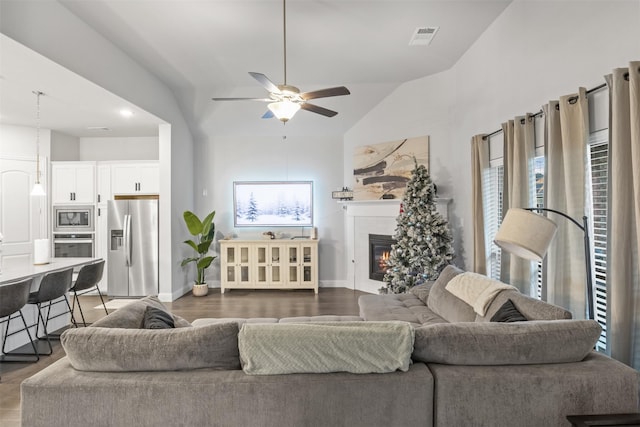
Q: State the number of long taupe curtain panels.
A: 4